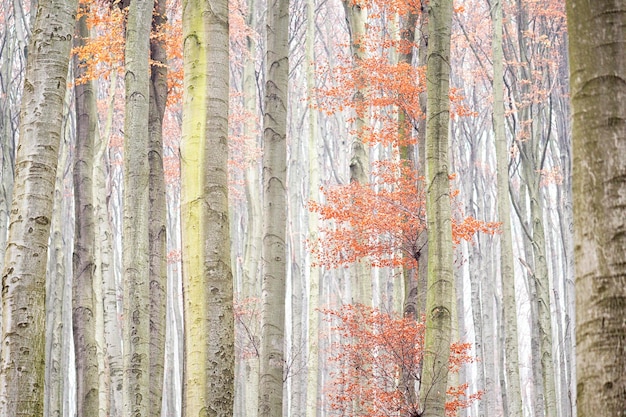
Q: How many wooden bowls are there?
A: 0